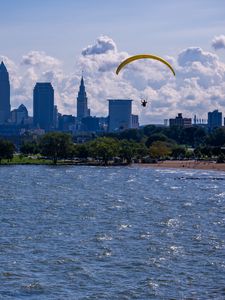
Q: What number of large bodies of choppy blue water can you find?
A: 1